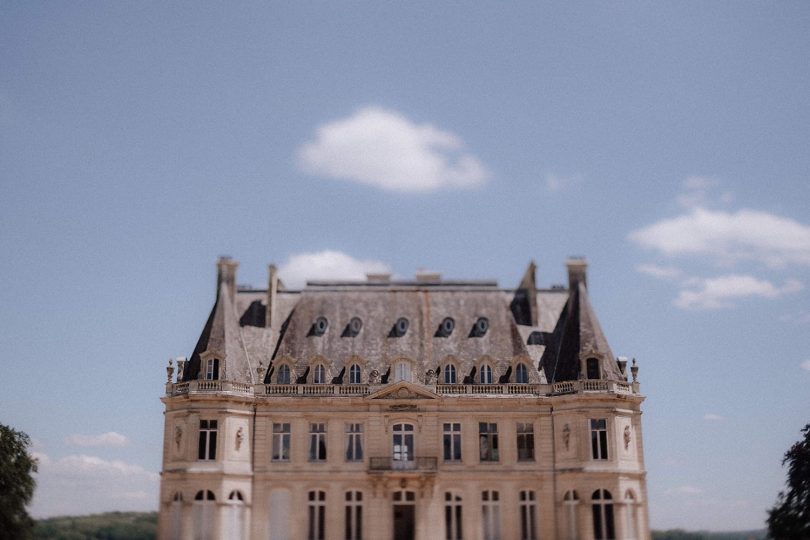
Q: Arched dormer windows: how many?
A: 9